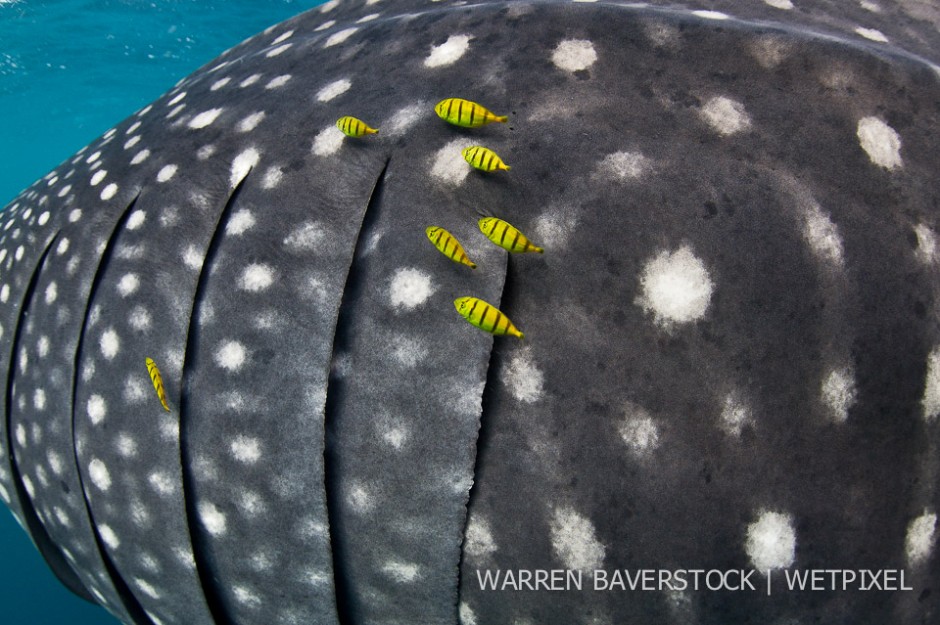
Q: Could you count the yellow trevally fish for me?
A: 7